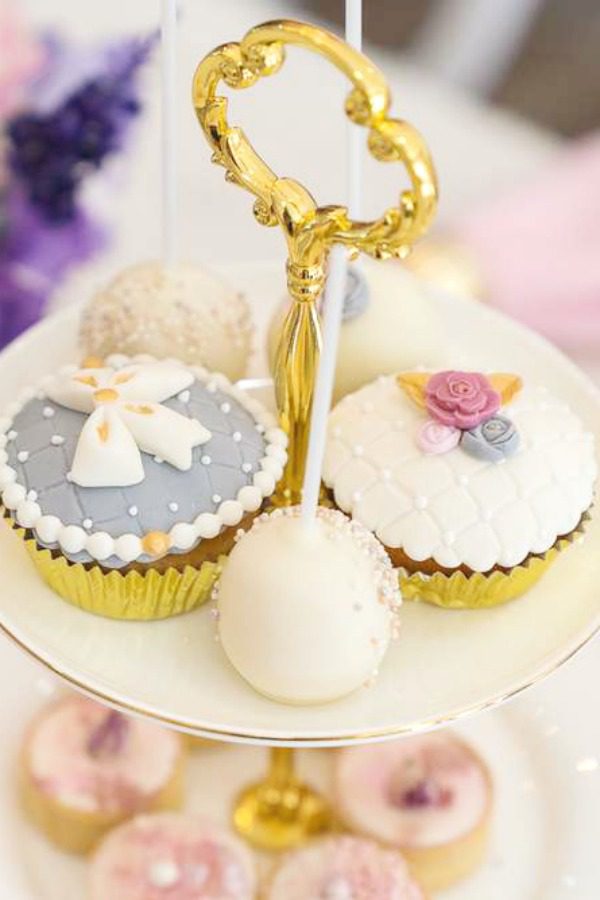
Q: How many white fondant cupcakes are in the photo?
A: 1